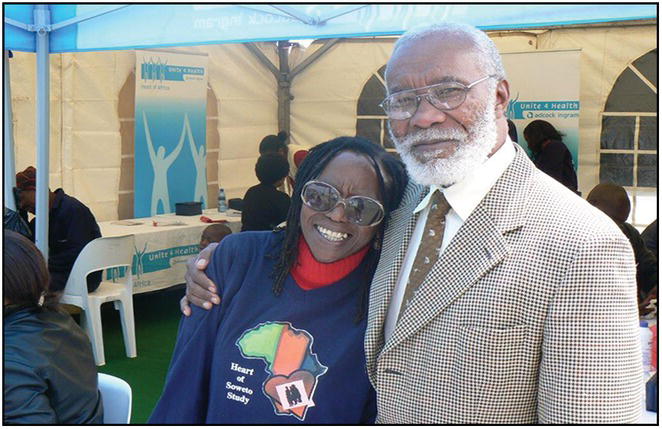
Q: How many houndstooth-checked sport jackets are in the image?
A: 1